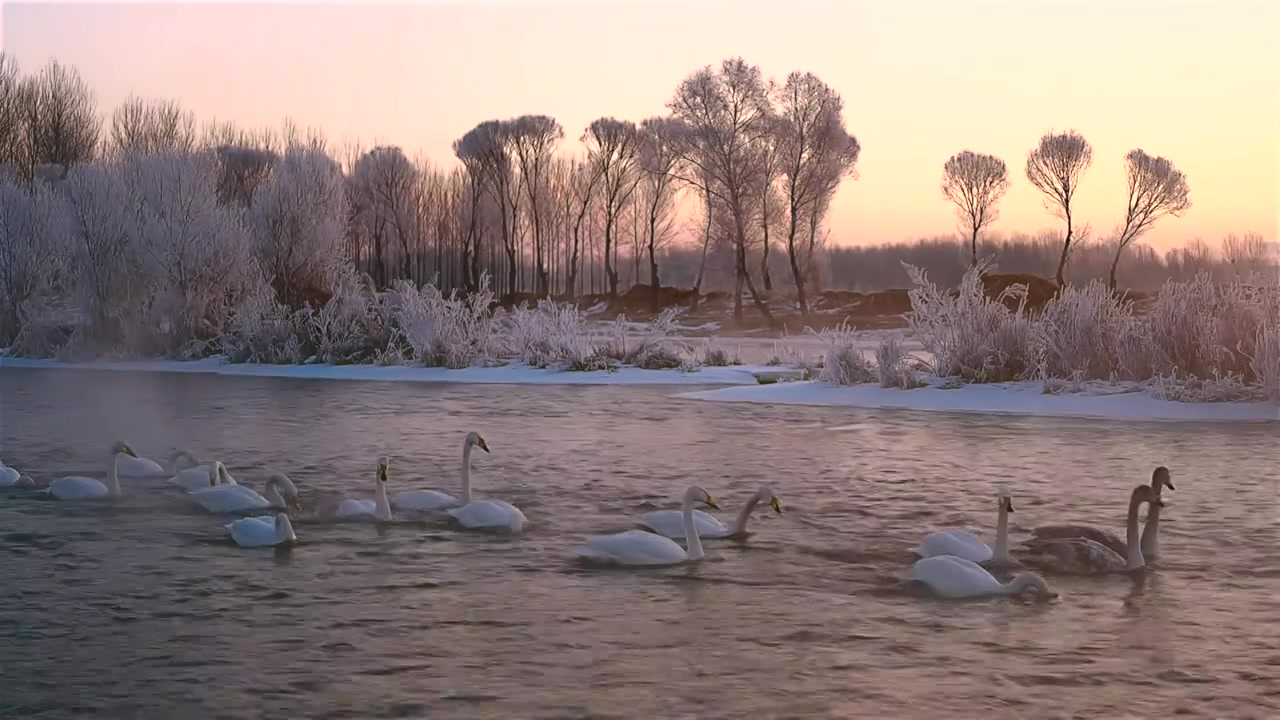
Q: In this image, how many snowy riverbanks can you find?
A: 2